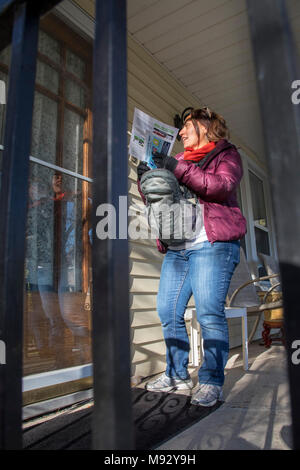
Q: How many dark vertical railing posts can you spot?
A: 3